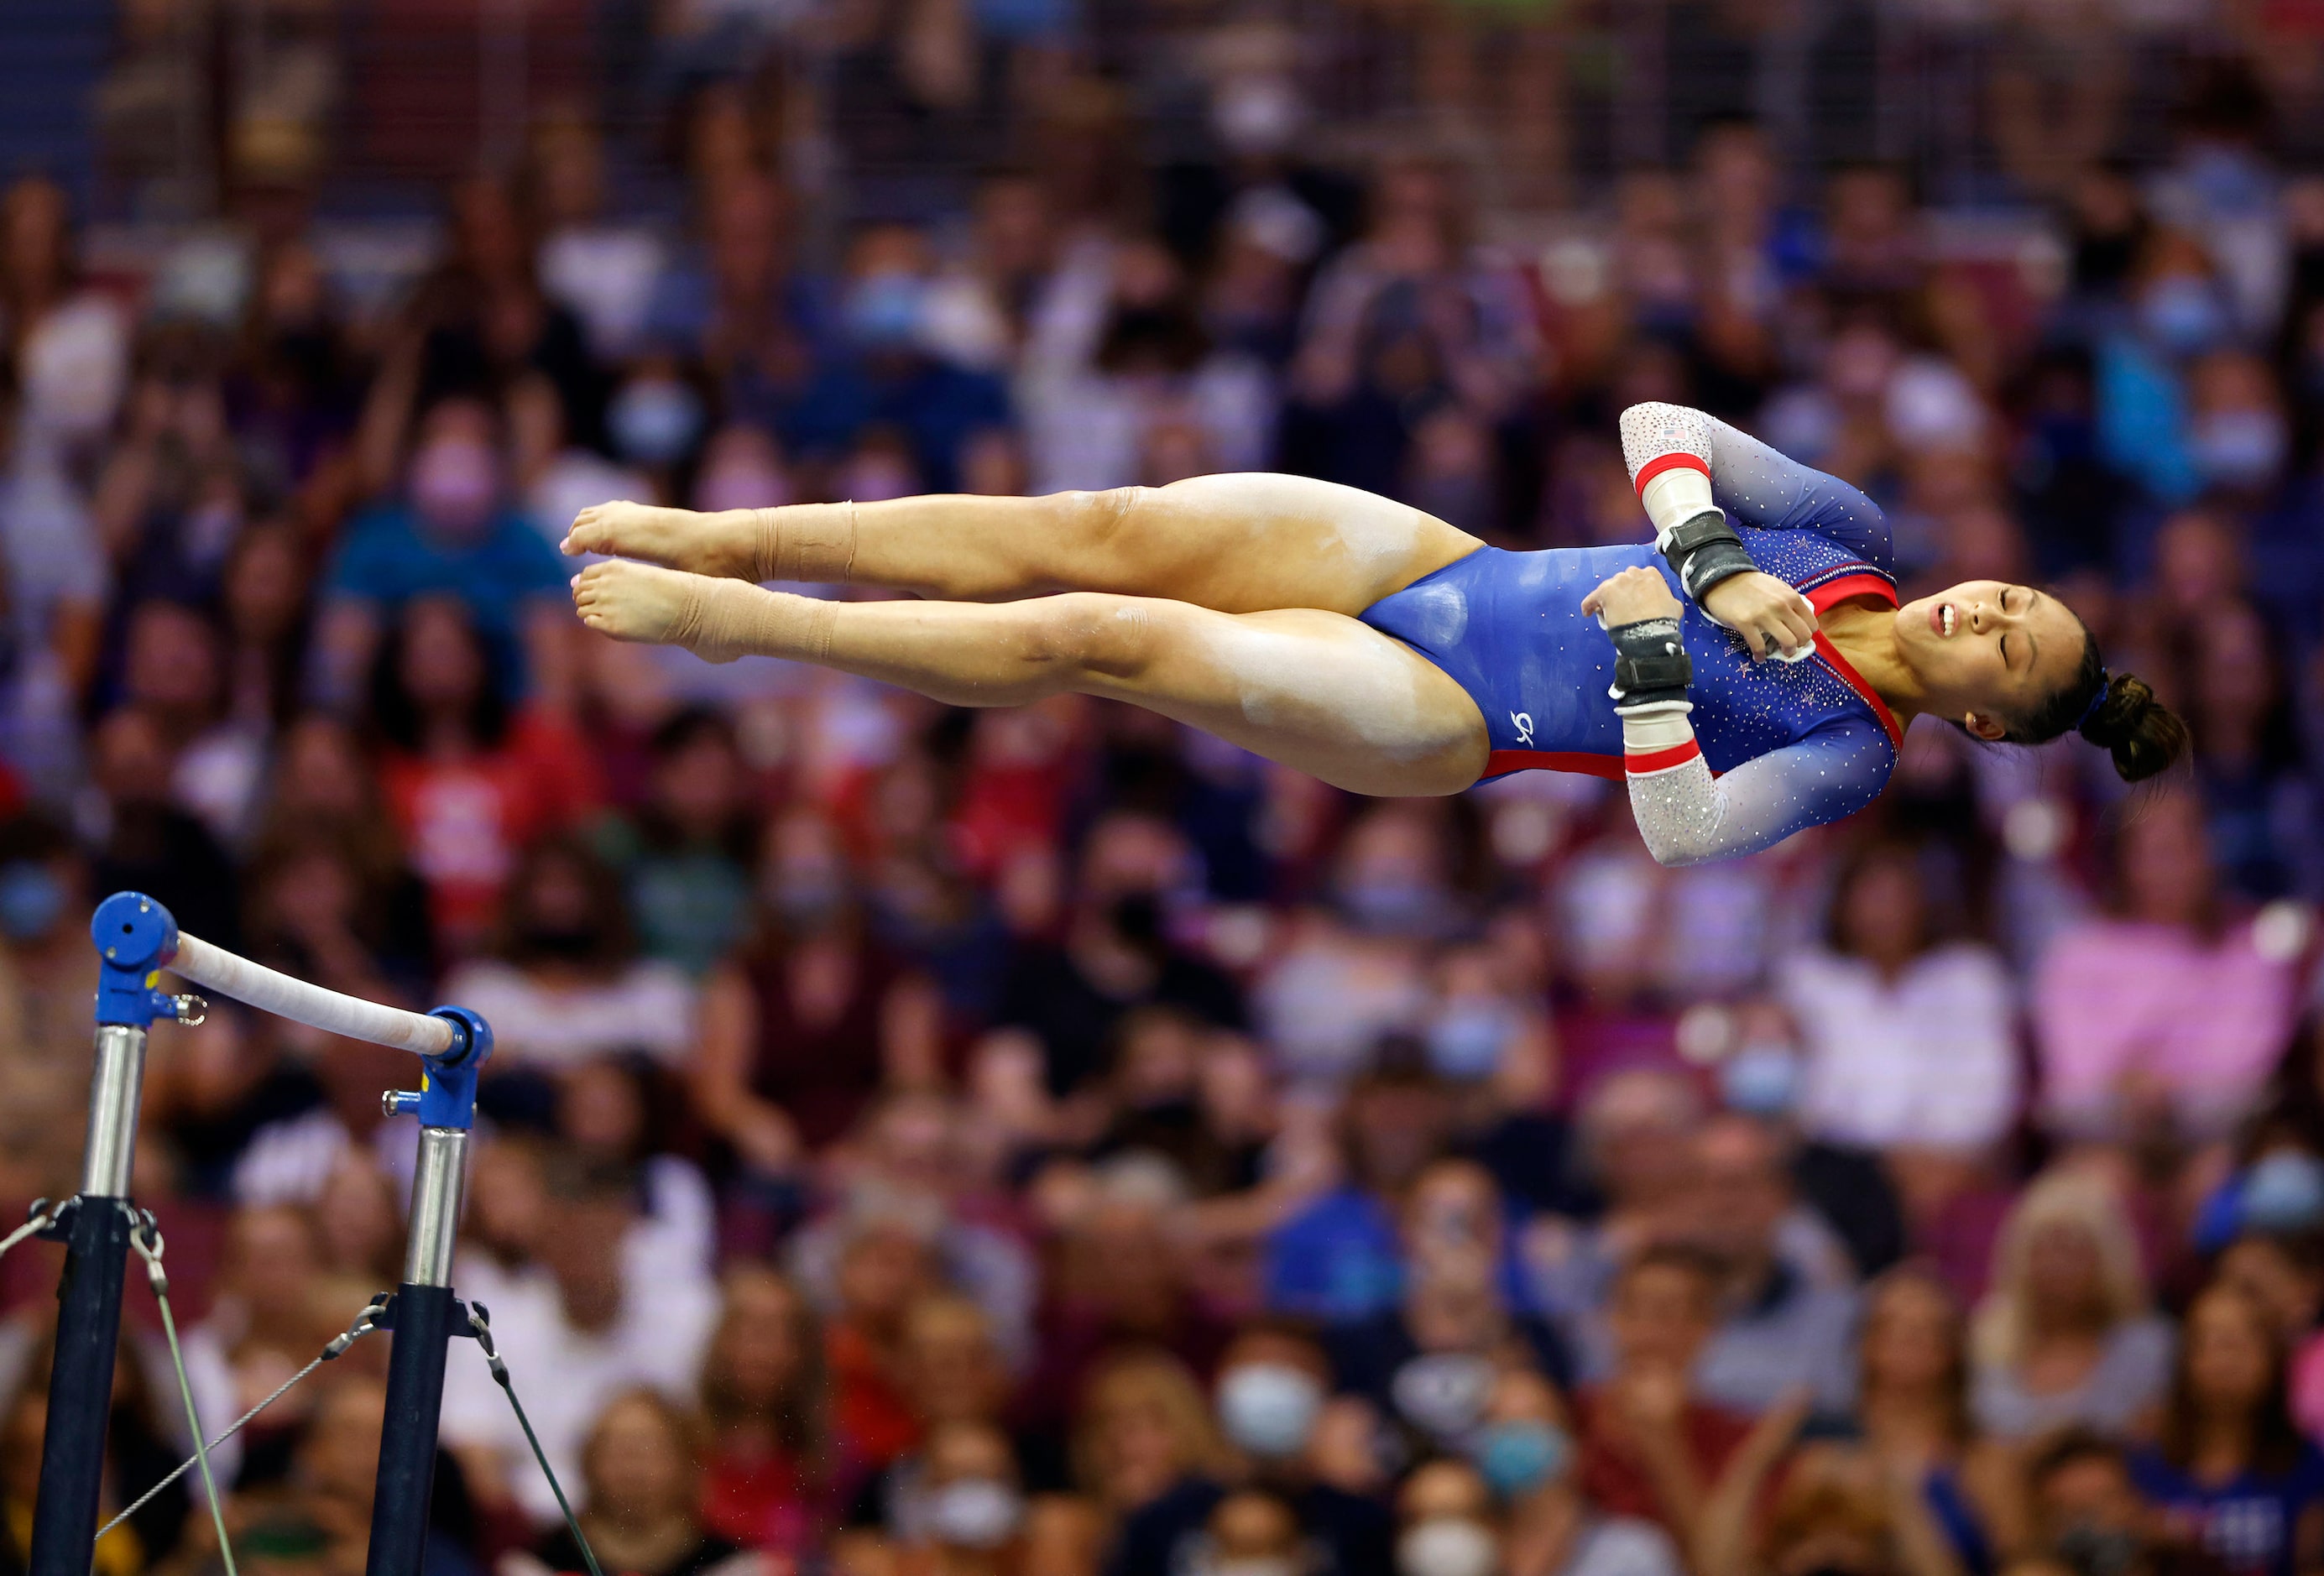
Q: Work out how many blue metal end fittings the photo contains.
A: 2